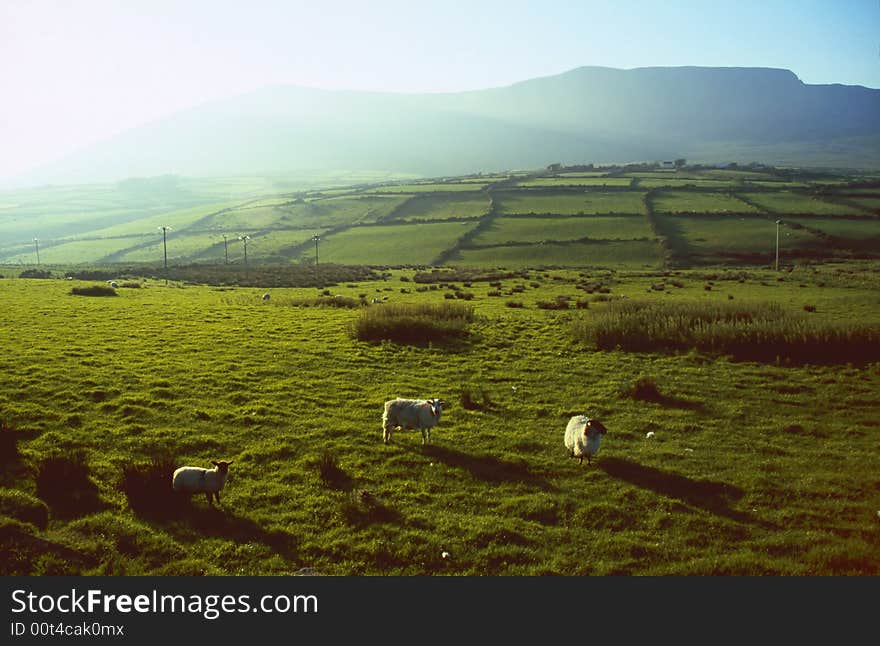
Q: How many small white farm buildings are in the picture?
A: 1